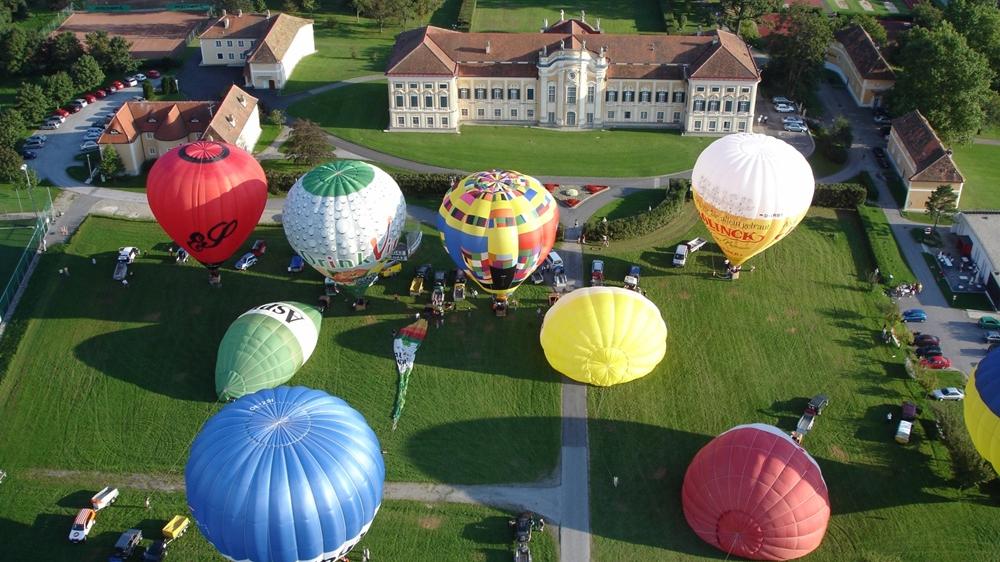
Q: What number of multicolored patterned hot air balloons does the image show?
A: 1